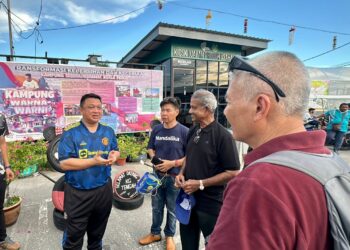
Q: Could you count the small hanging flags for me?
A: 5